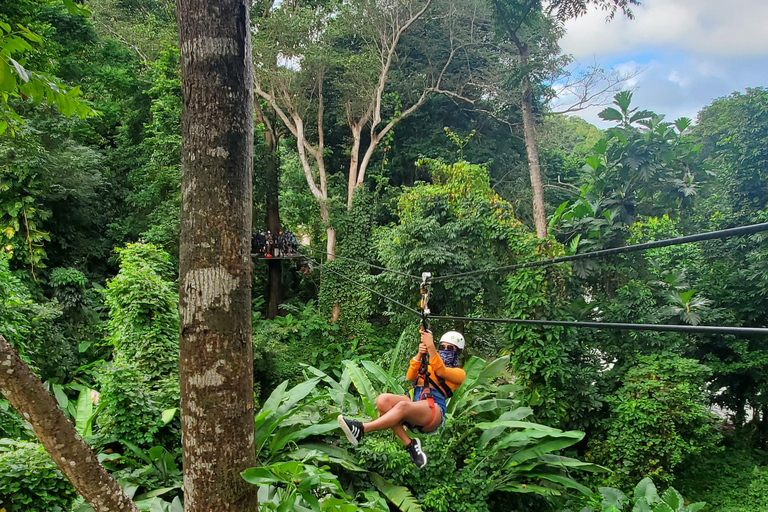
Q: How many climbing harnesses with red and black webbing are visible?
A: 1